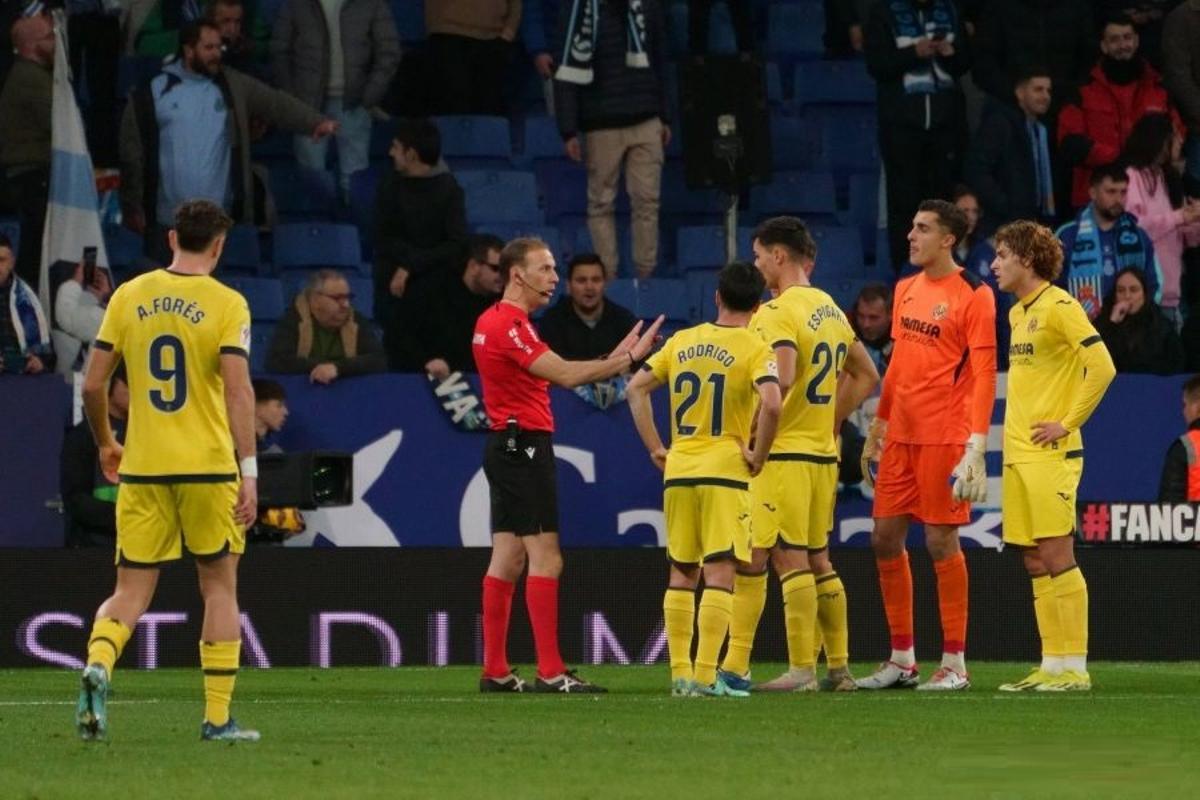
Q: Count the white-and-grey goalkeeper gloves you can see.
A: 2